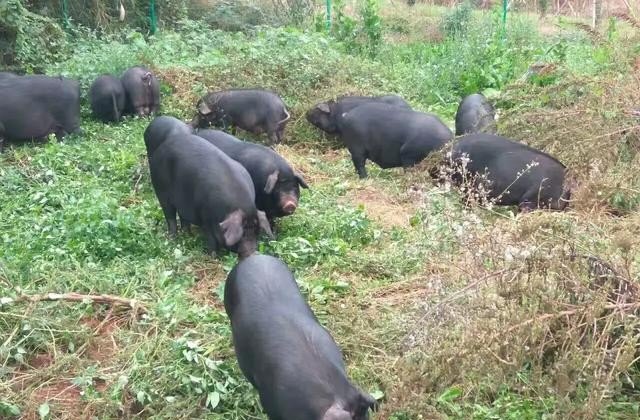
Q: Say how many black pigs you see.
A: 11